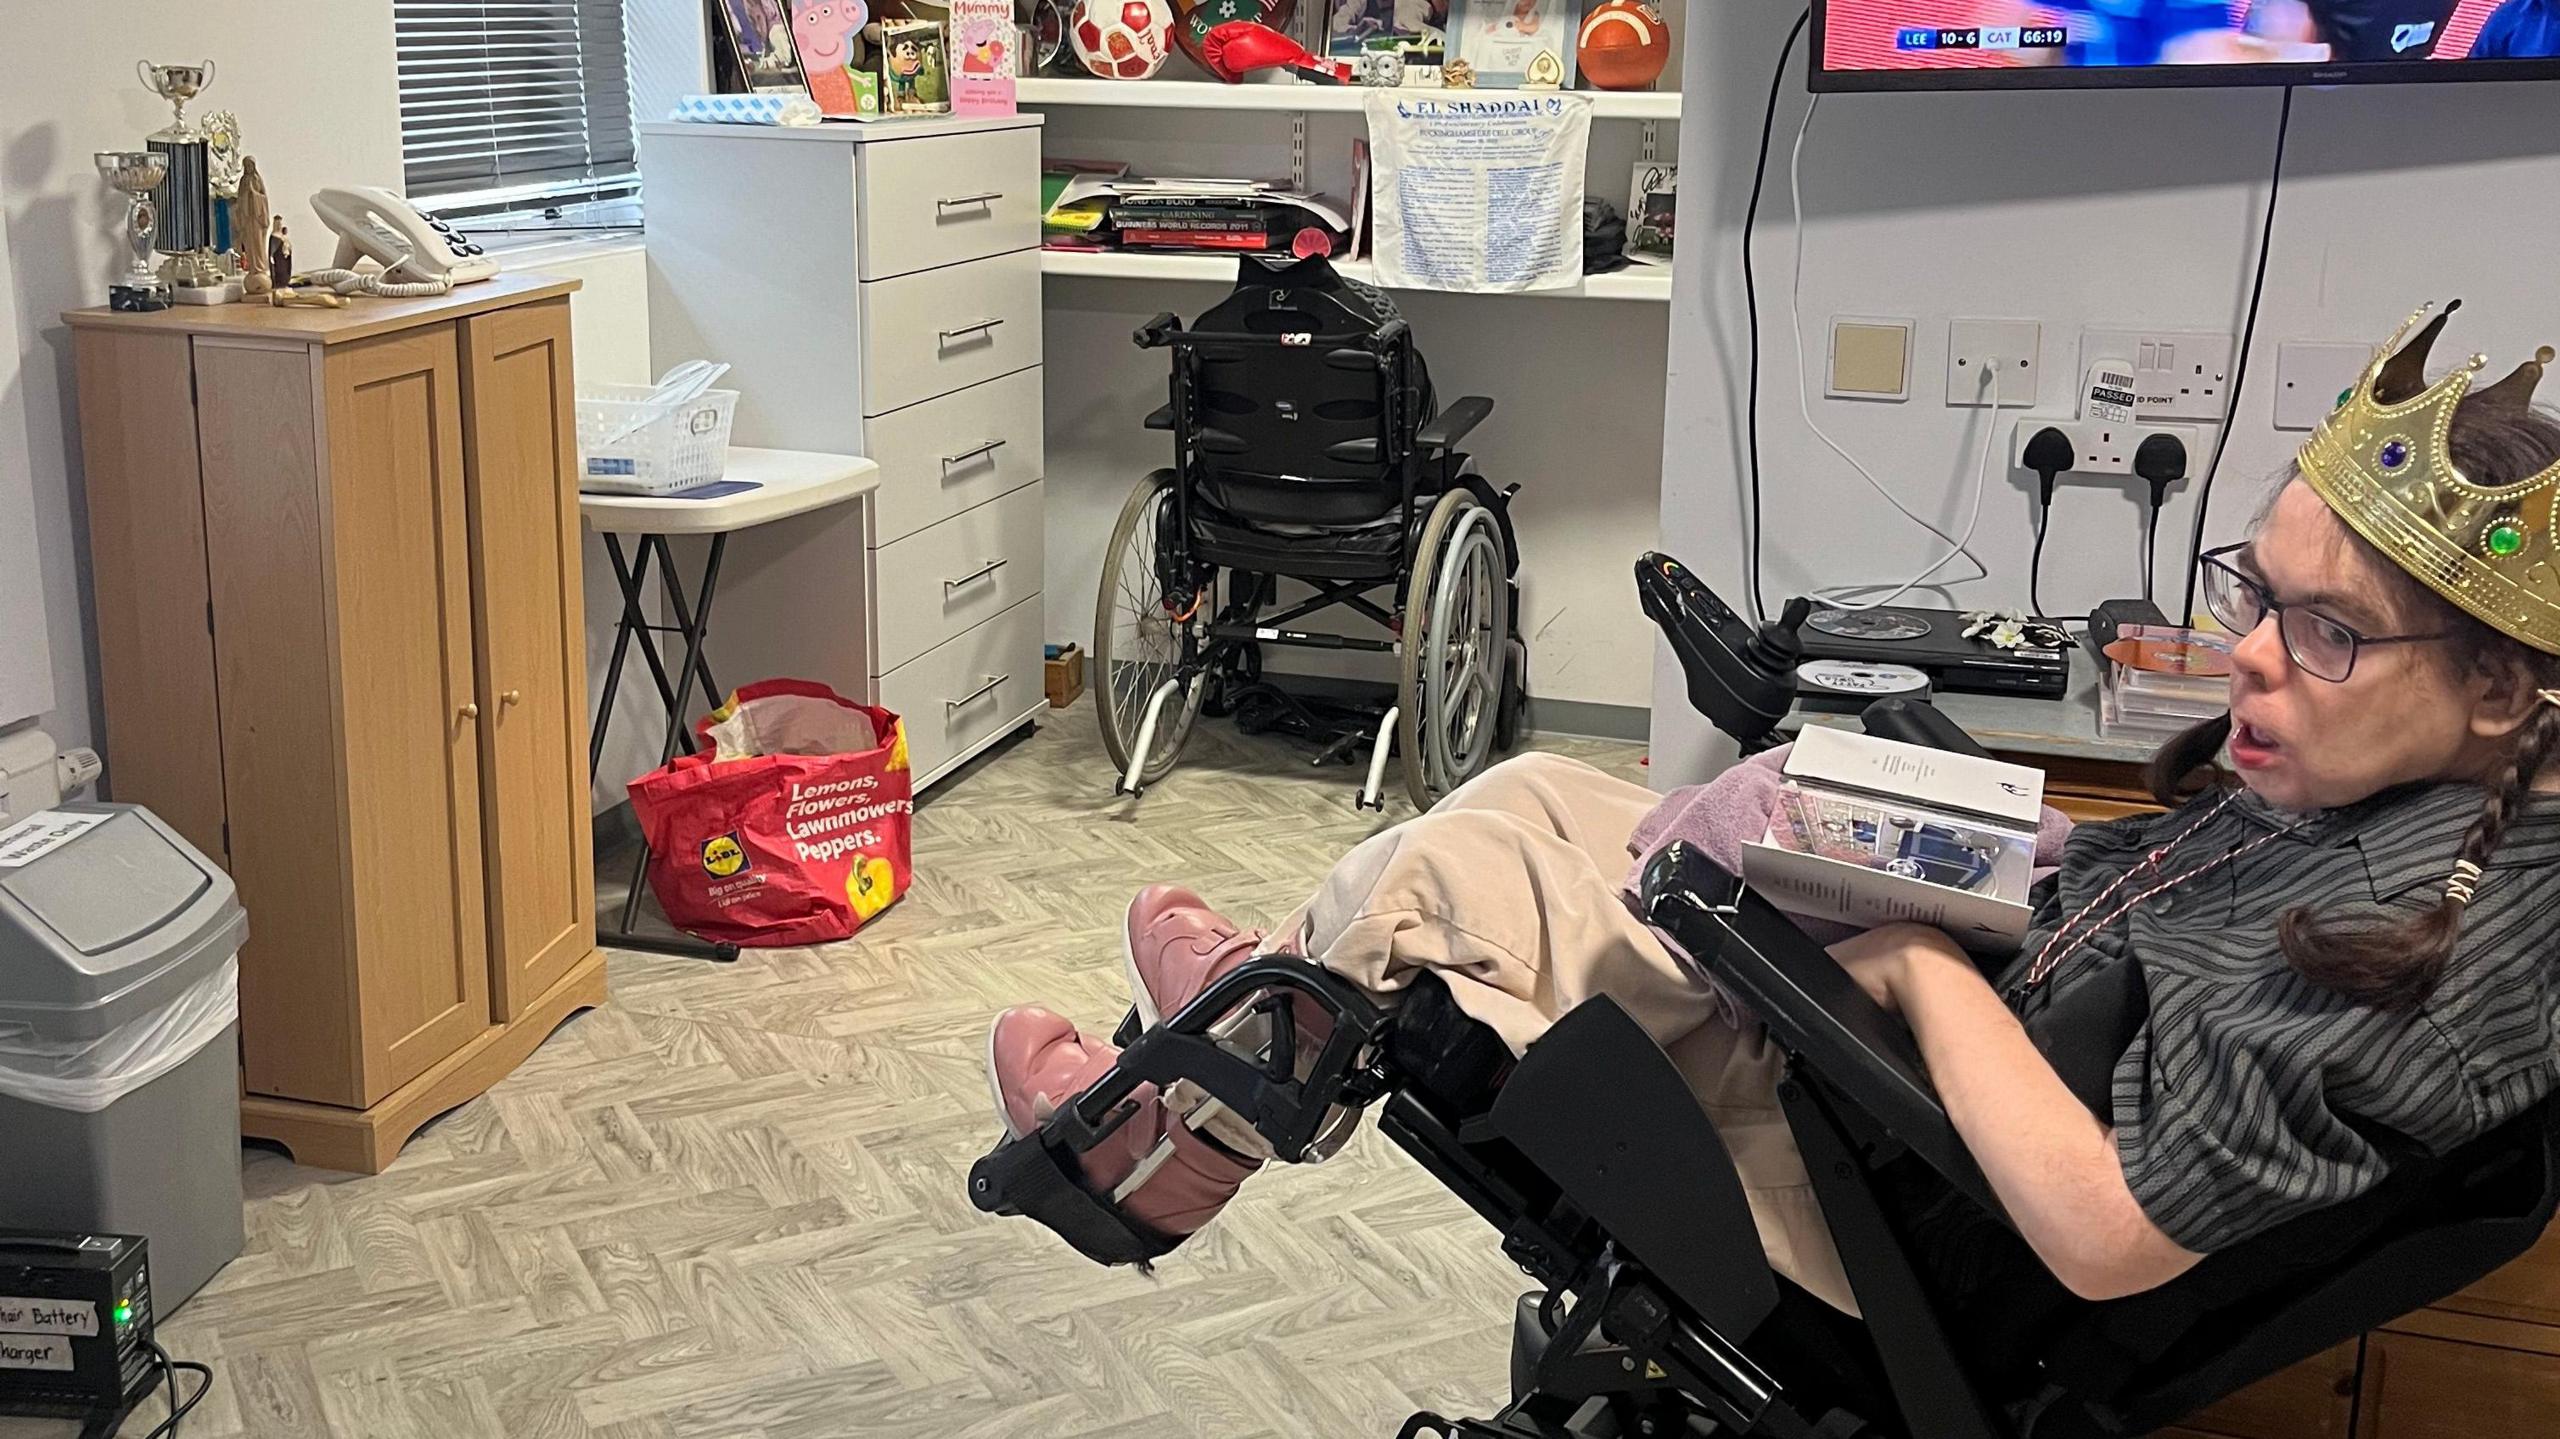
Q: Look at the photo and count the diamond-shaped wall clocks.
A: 0